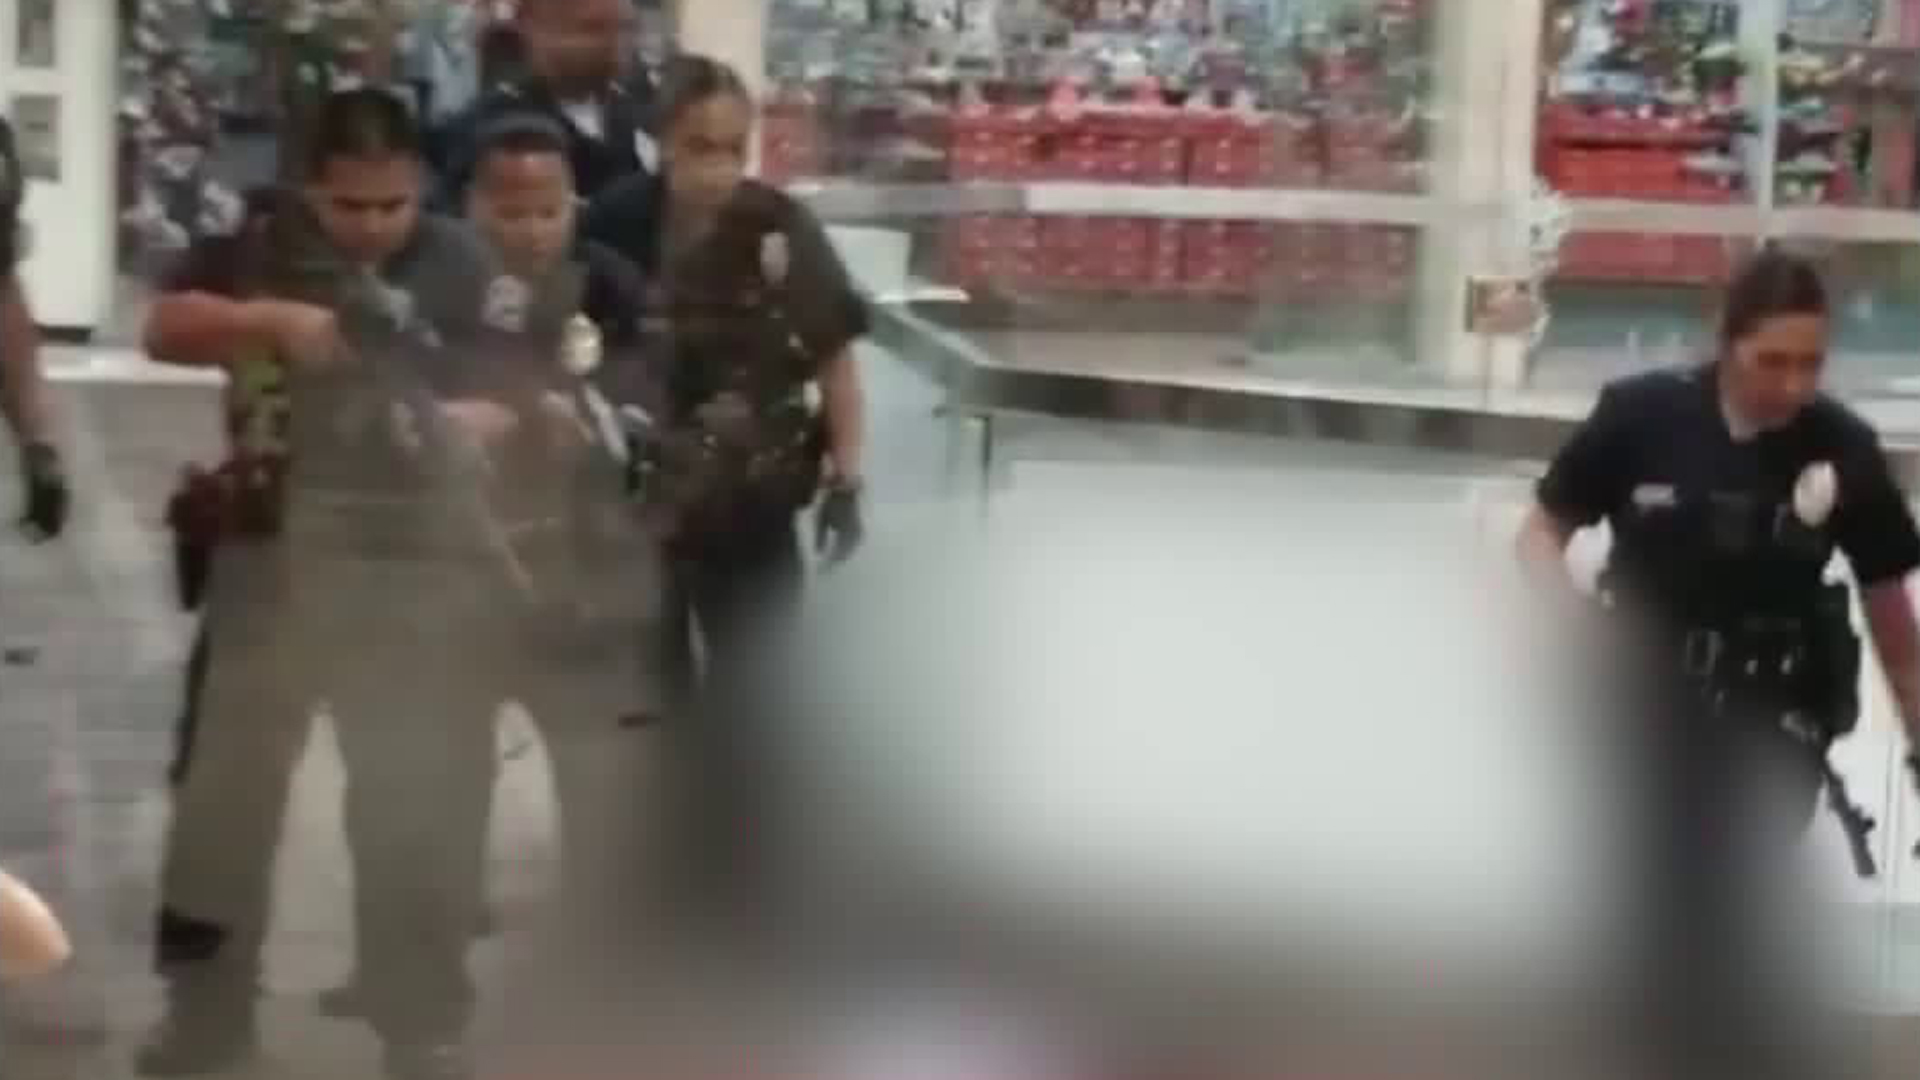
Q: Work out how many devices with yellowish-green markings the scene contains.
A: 1